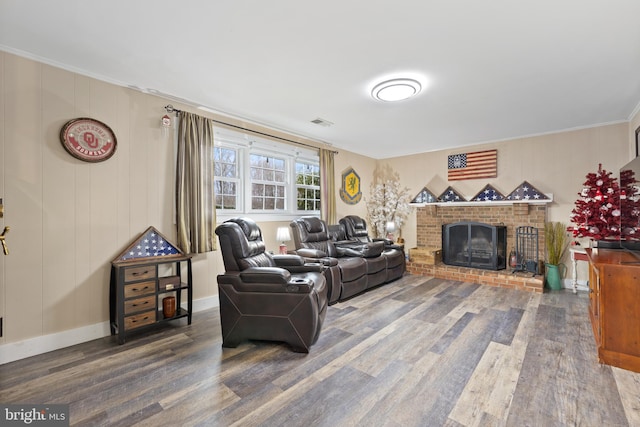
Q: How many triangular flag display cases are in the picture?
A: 5